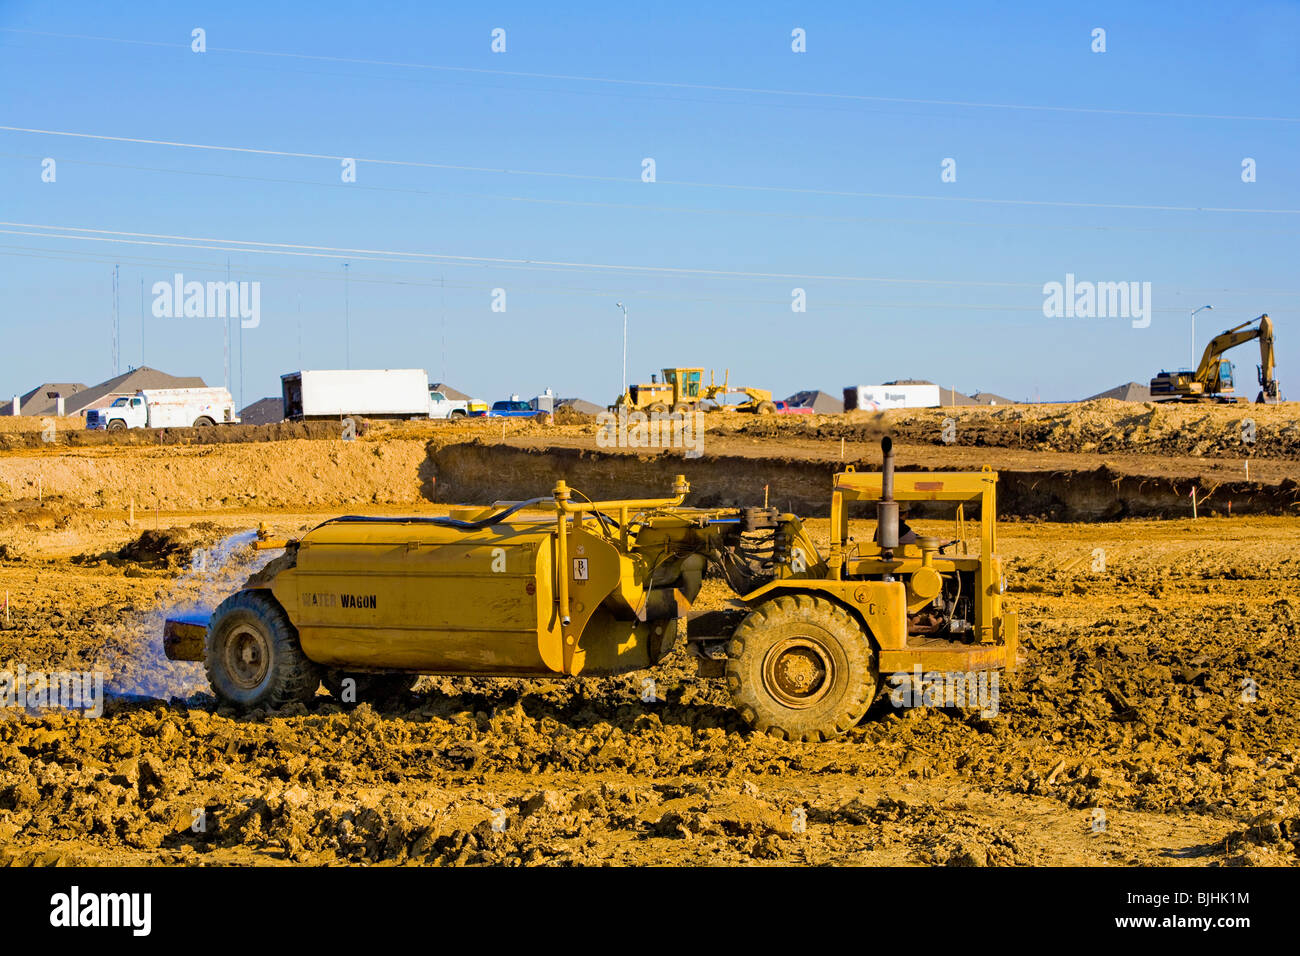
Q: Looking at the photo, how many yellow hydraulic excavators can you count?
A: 1